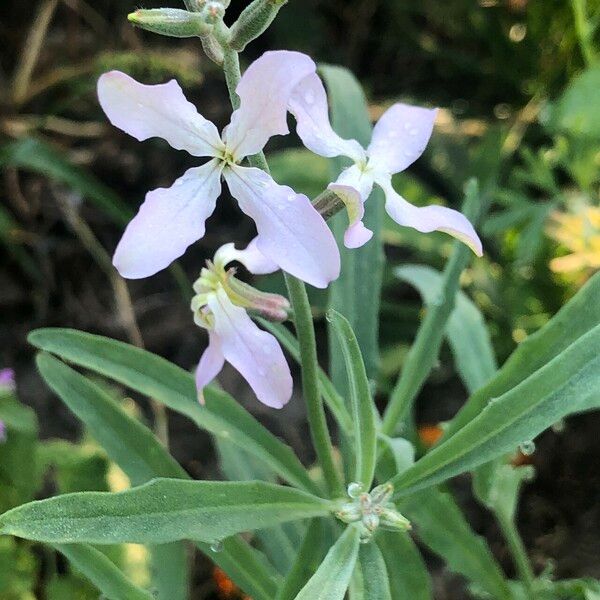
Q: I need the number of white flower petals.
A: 11